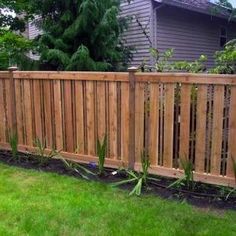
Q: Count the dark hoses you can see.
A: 1